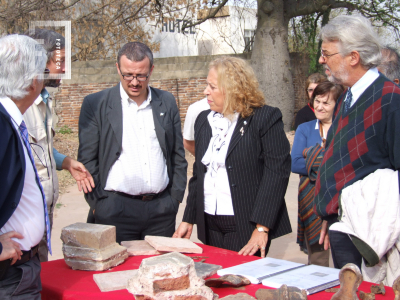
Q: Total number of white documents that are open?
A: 2